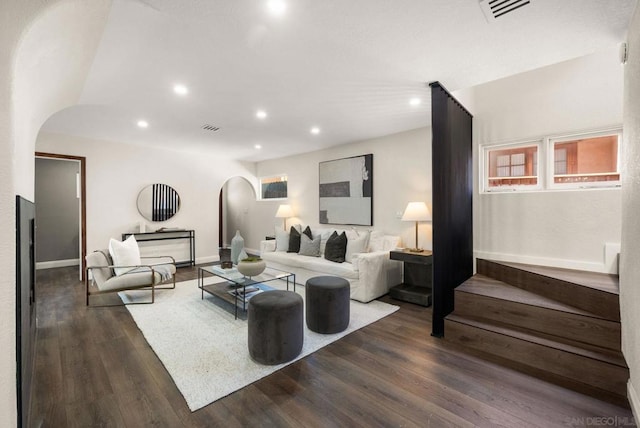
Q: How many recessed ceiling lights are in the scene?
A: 7